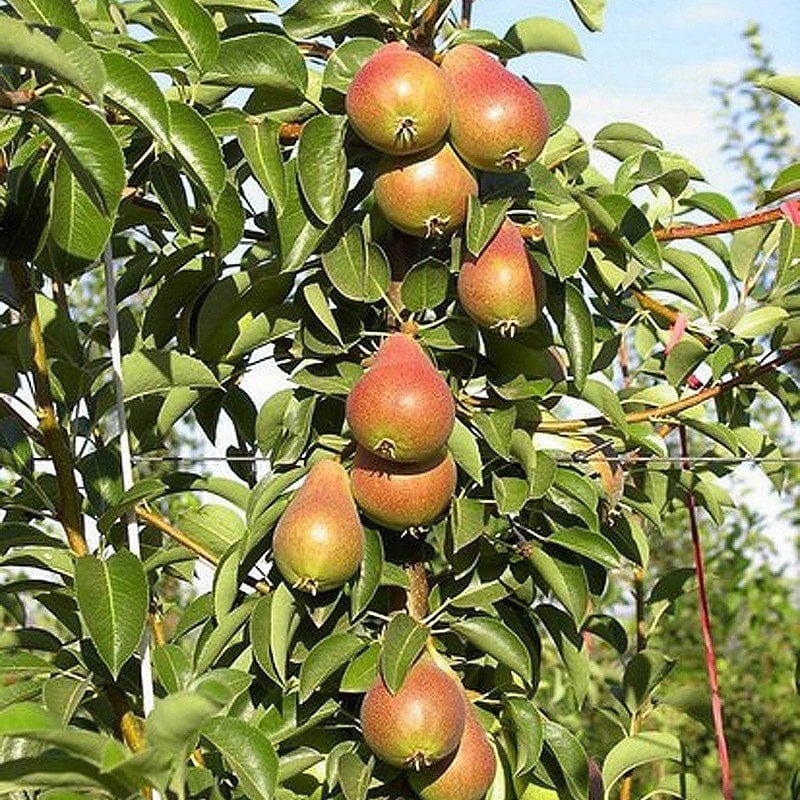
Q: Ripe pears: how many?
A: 9